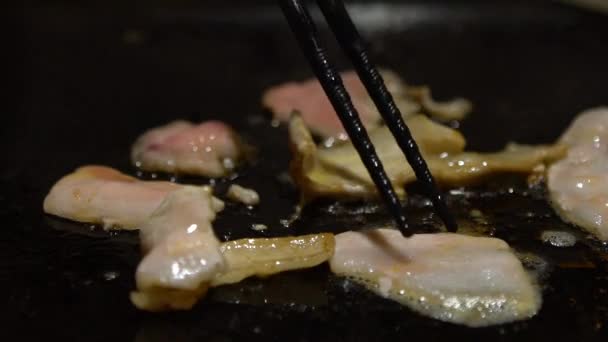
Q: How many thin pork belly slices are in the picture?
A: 6